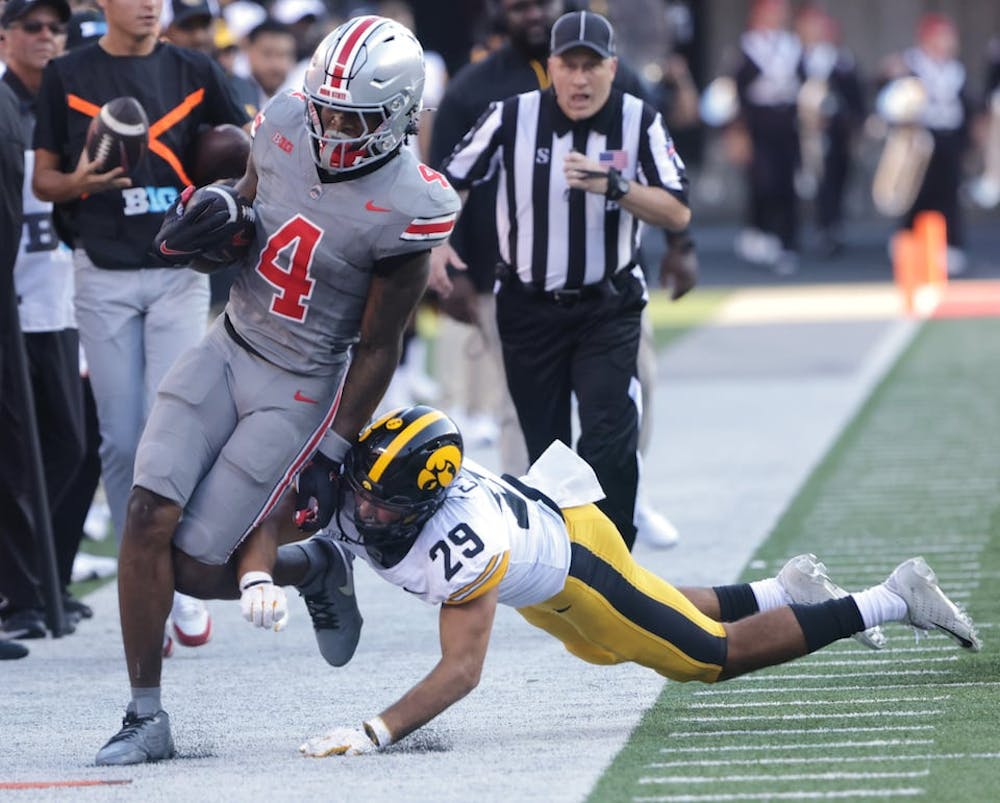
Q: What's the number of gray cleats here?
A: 2